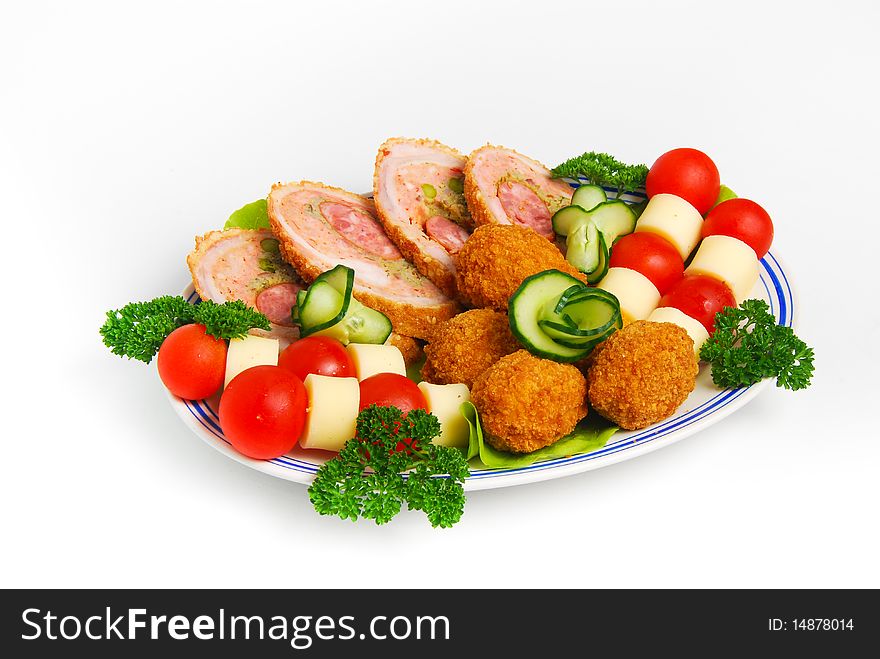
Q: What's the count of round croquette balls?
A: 4